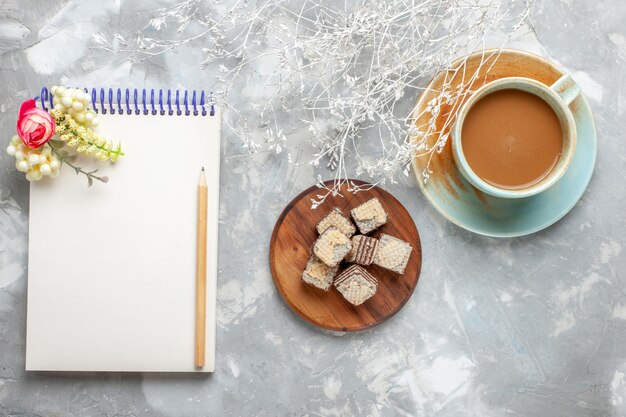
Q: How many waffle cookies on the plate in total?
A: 7